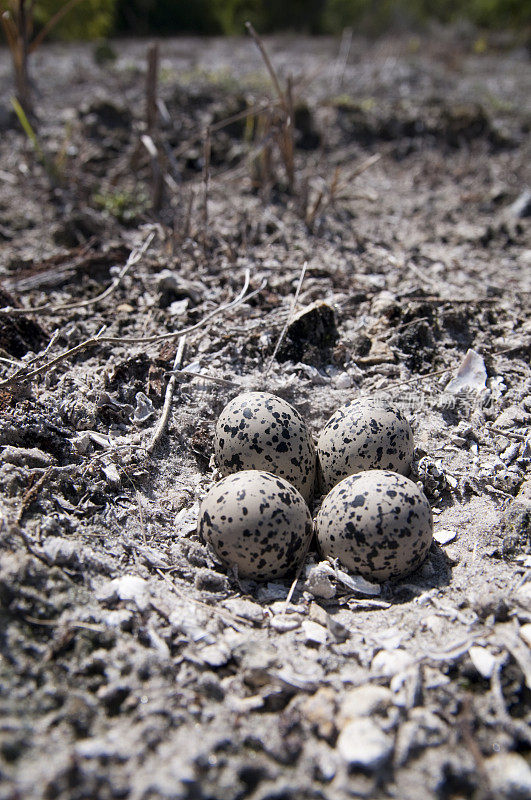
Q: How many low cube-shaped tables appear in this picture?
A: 0